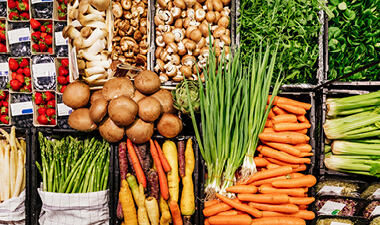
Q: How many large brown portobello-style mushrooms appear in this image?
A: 13